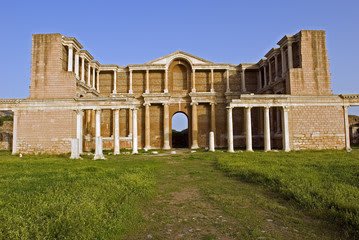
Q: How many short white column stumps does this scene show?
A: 3